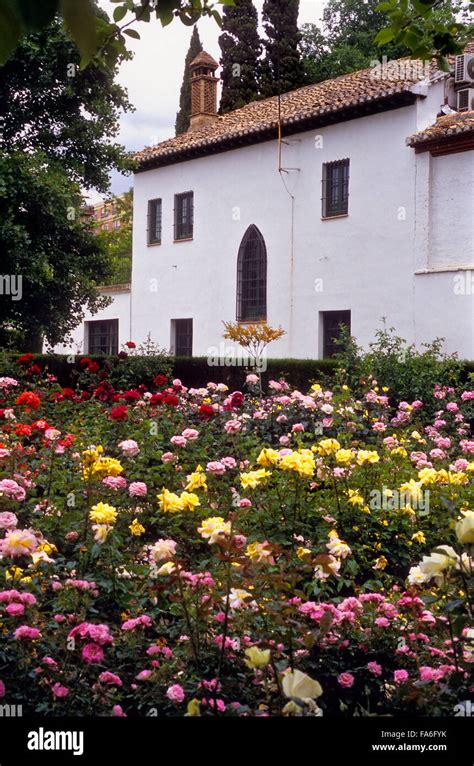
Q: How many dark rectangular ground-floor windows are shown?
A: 3